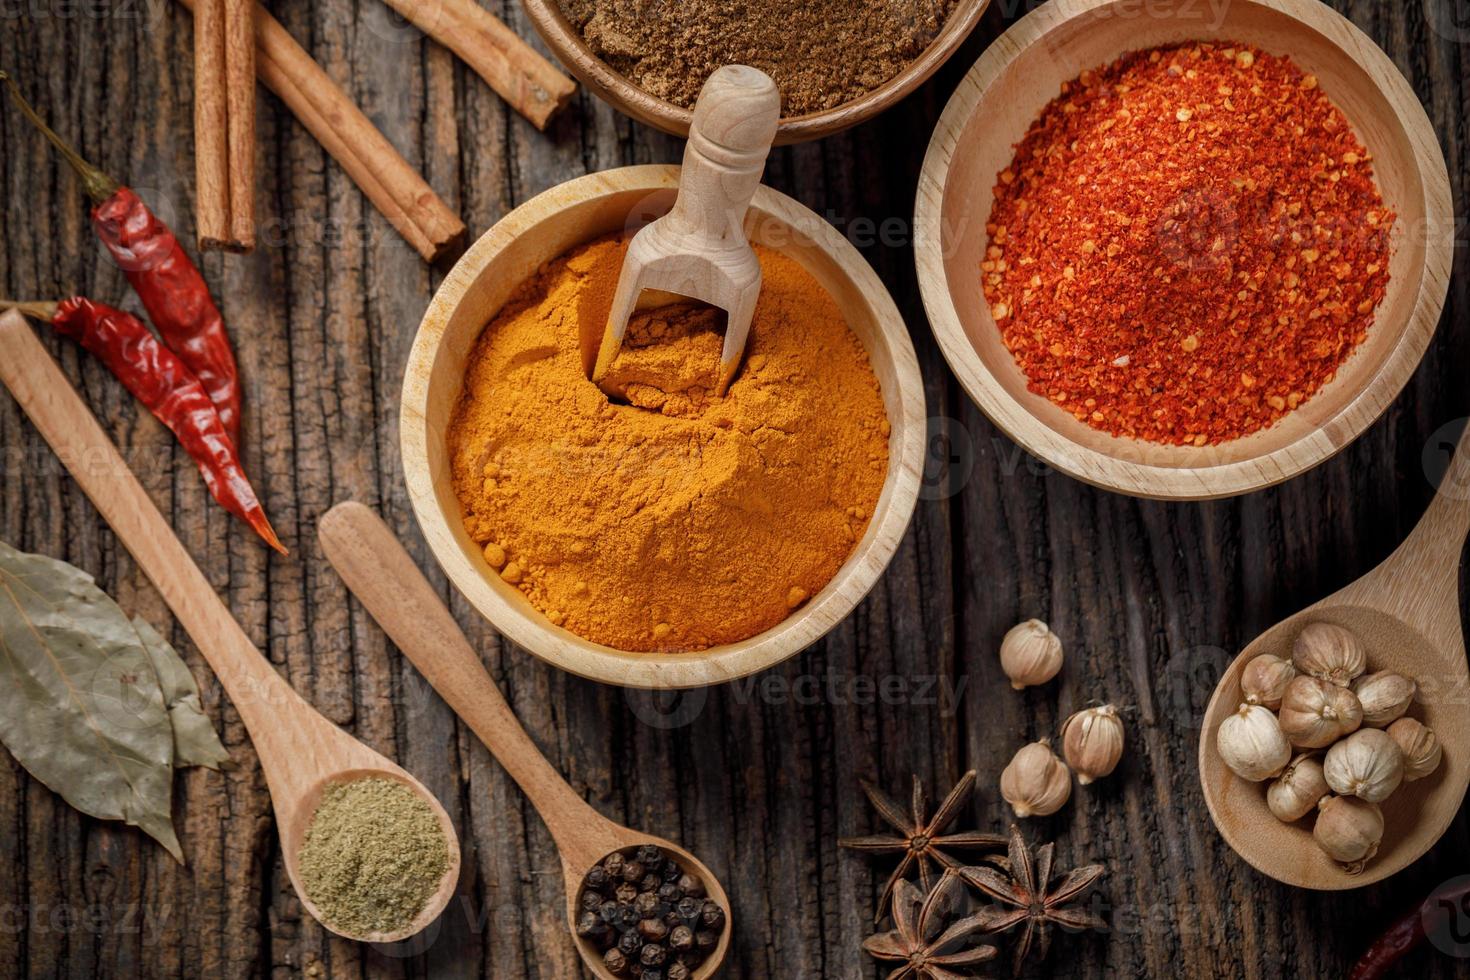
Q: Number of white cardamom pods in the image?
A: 12